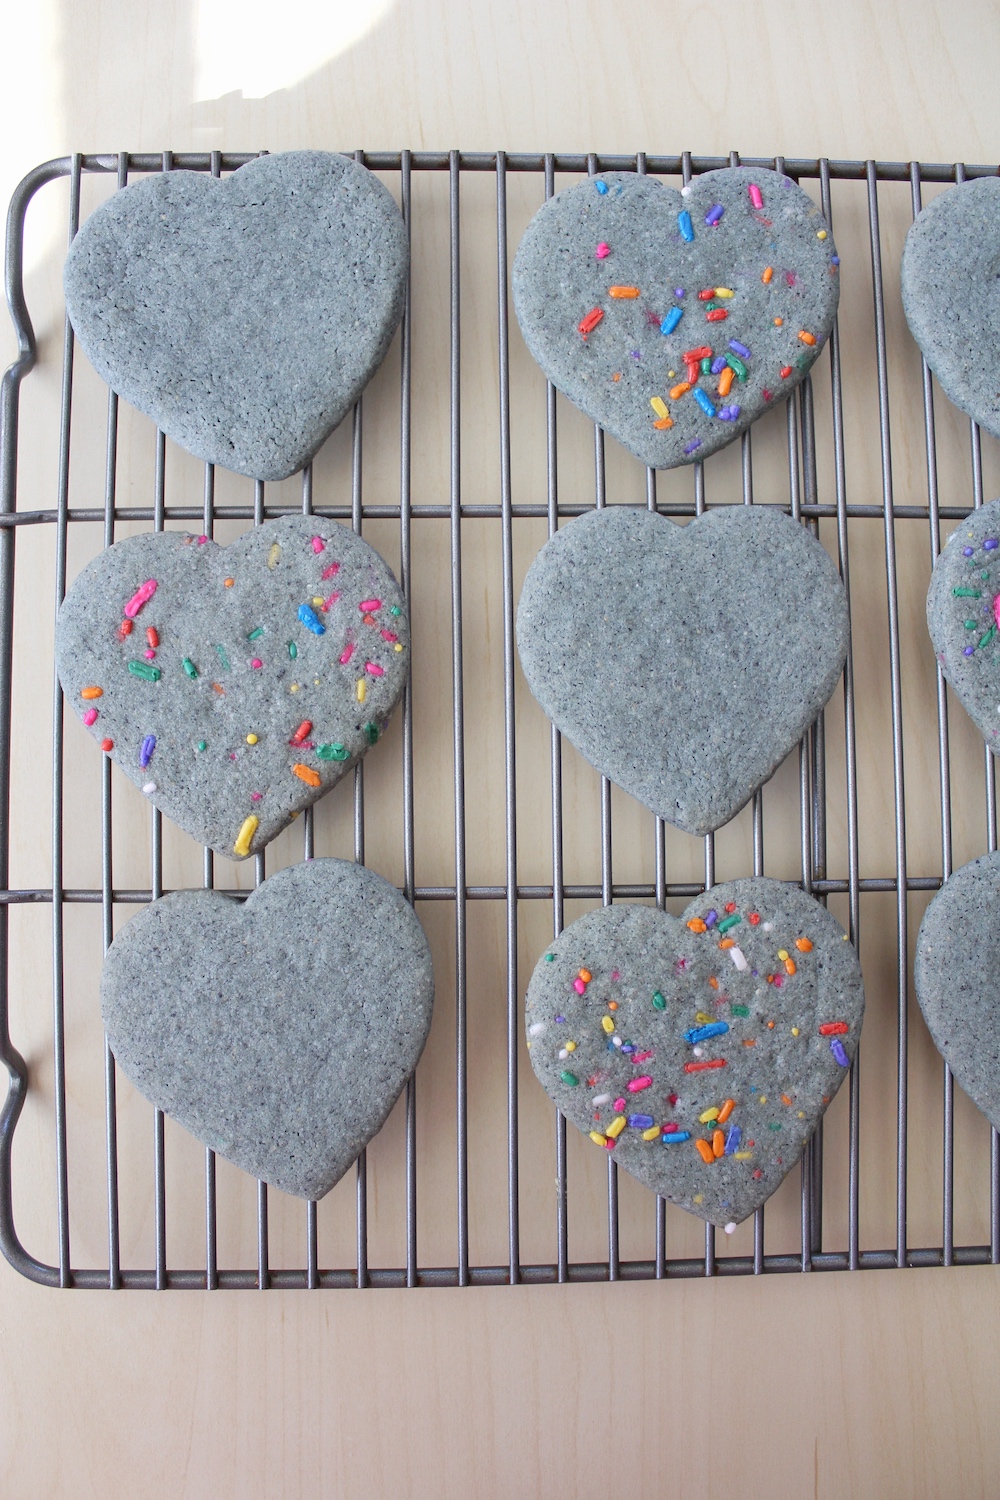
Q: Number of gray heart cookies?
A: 9